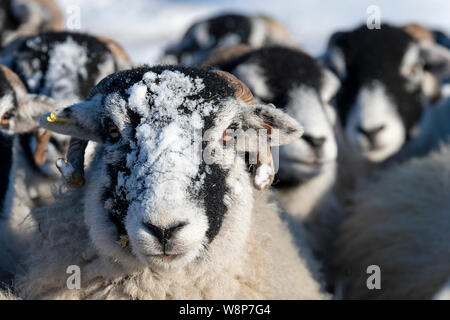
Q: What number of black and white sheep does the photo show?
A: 7